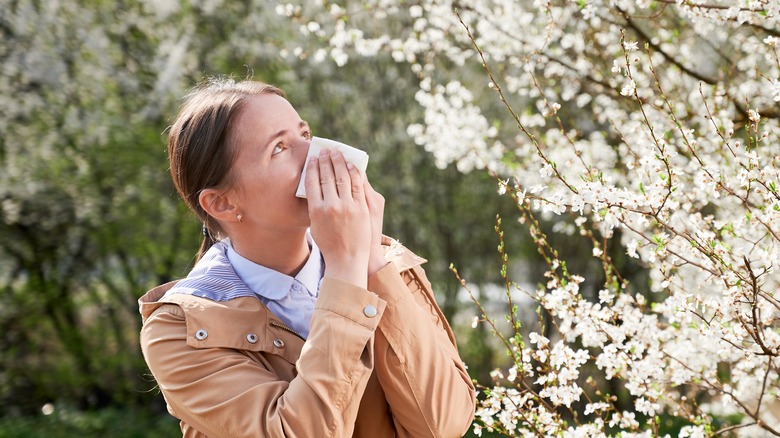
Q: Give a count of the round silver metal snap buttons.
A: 4